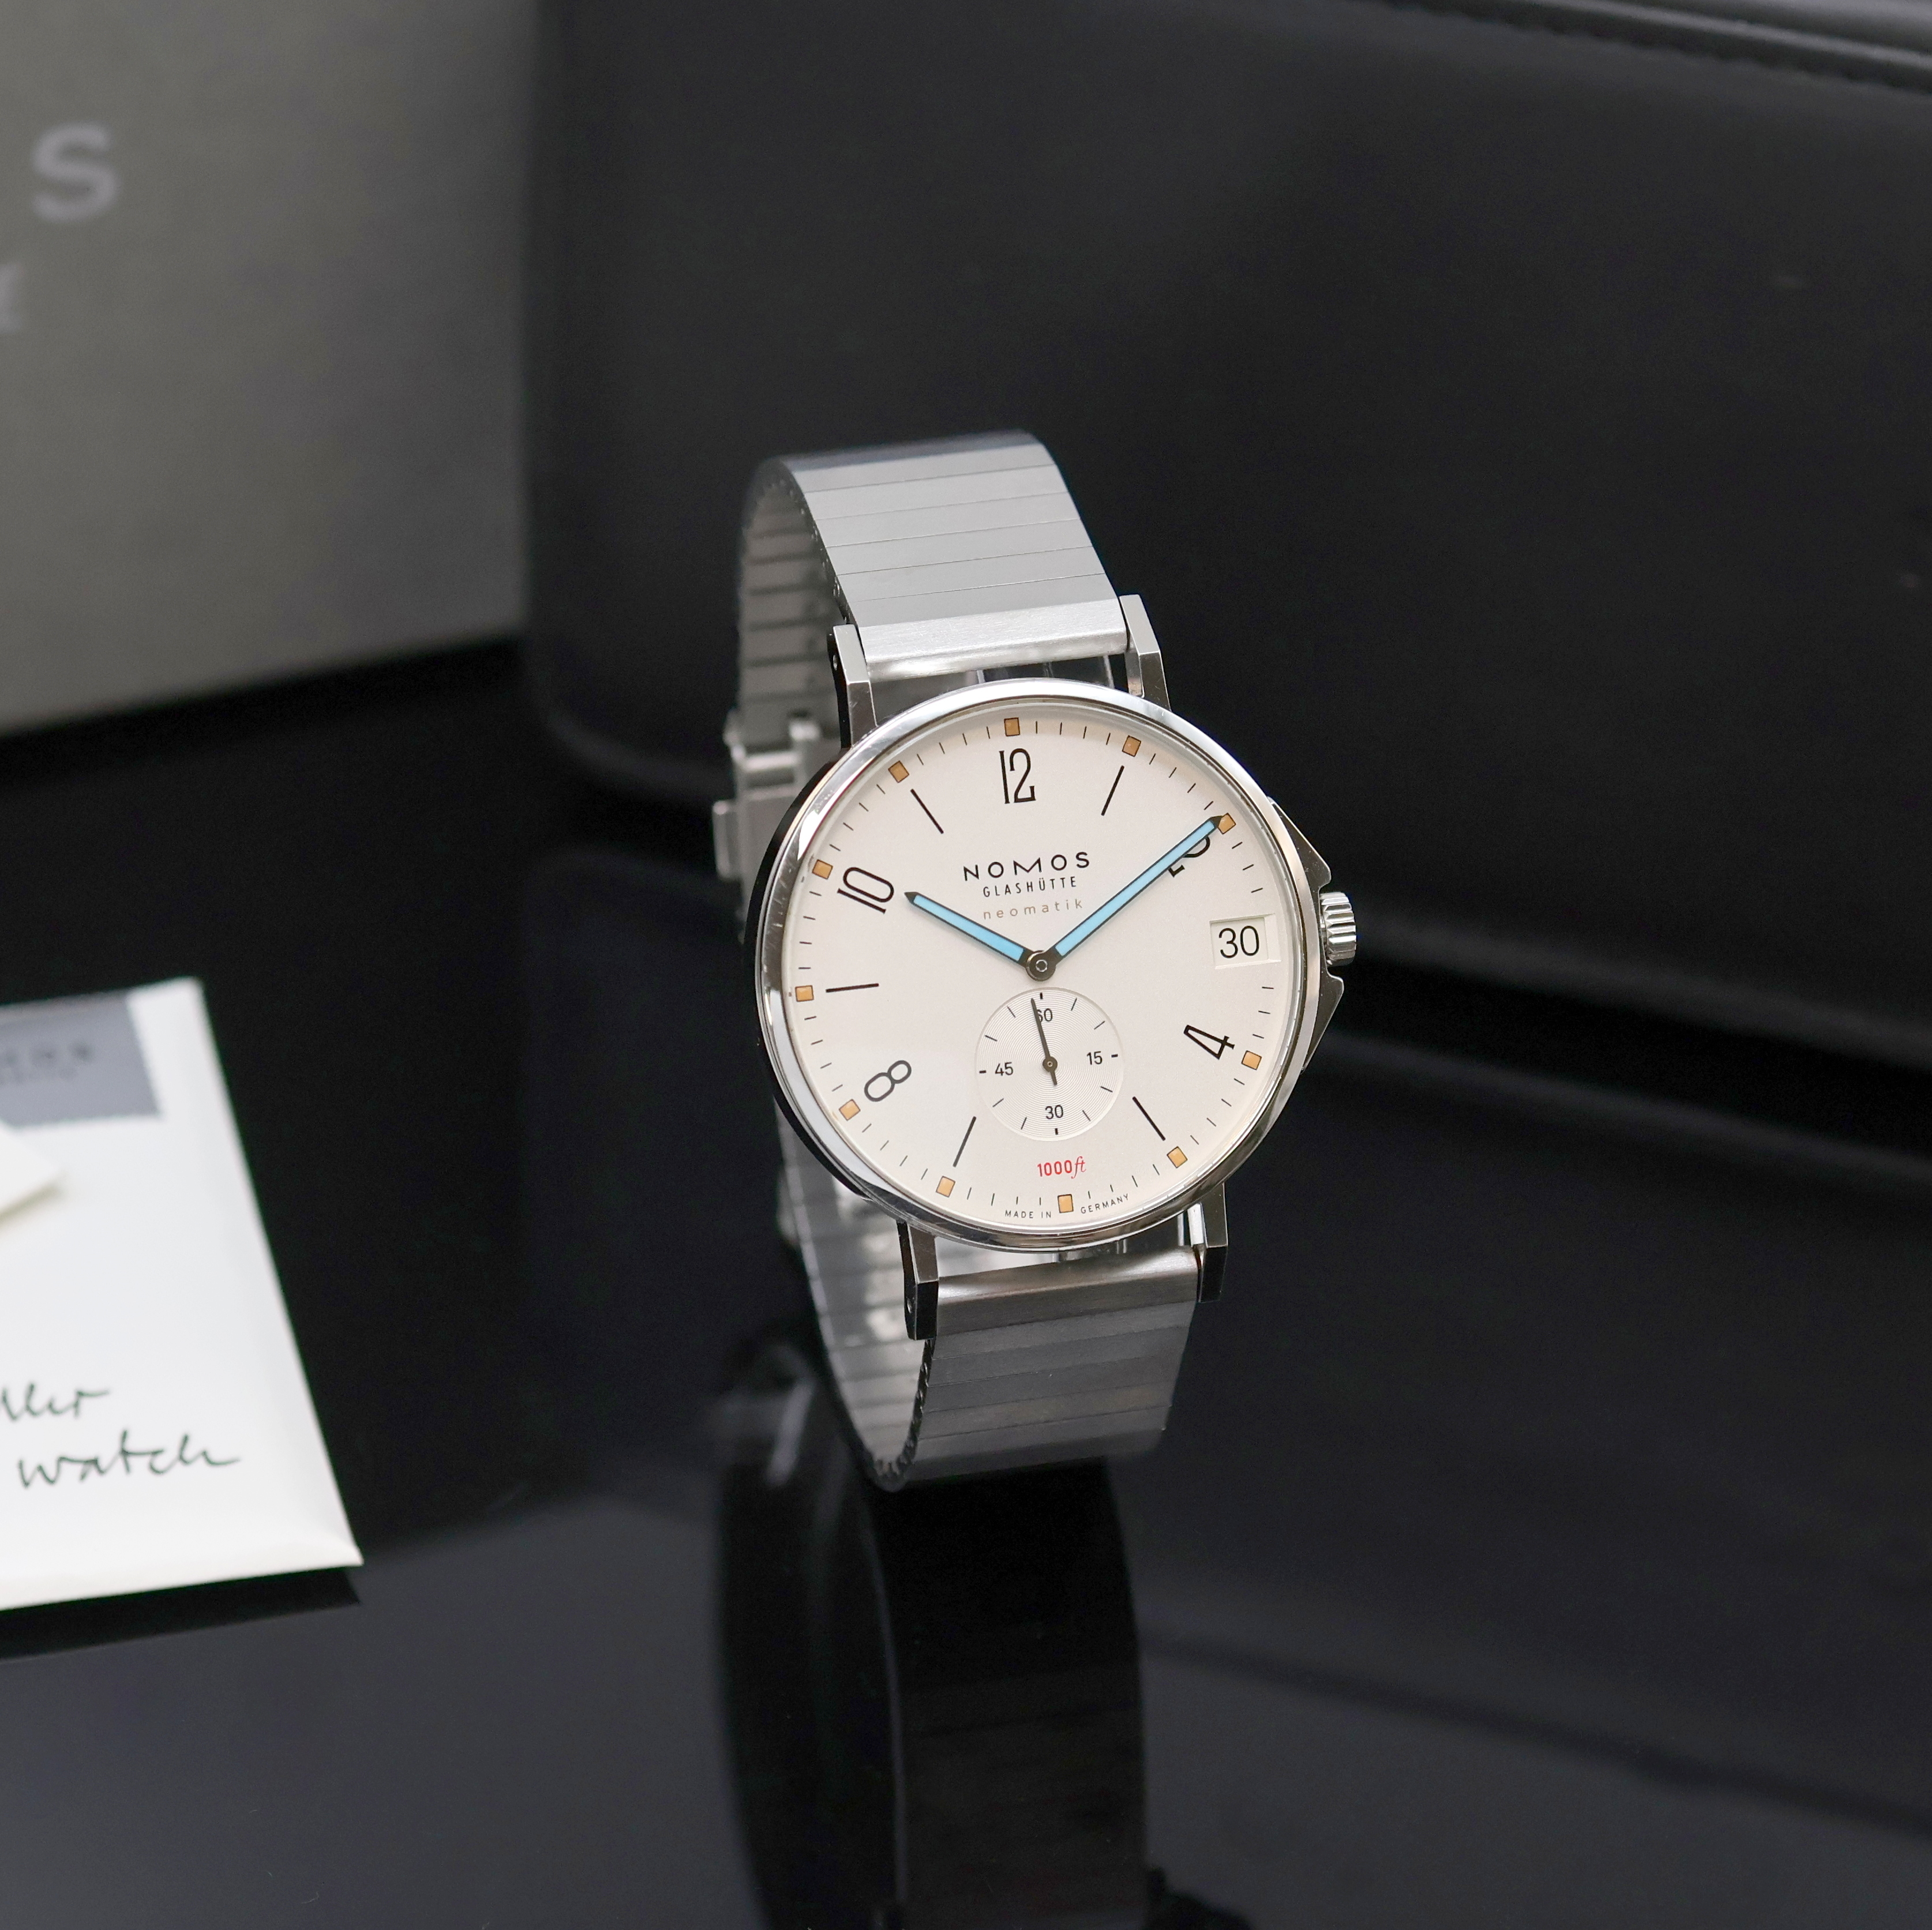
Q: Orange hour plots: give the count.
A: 11